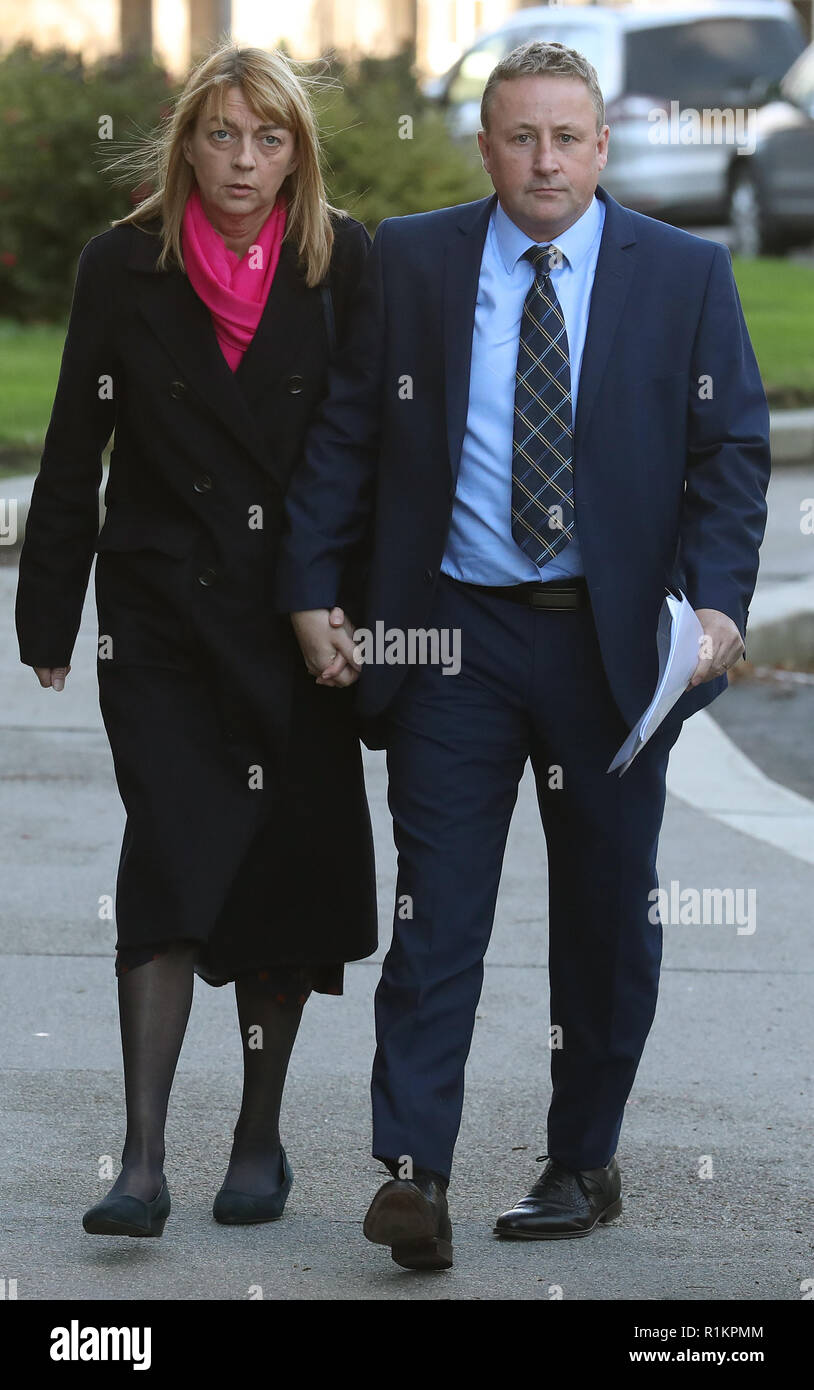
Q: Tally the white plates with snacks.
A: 0